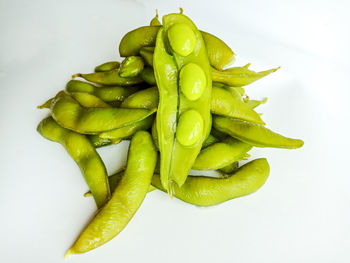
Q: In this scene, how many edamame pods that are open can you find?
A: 1